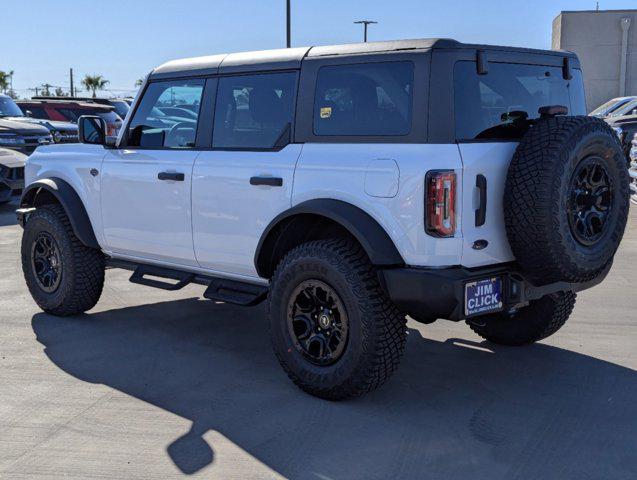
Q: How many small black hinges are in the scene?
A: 2